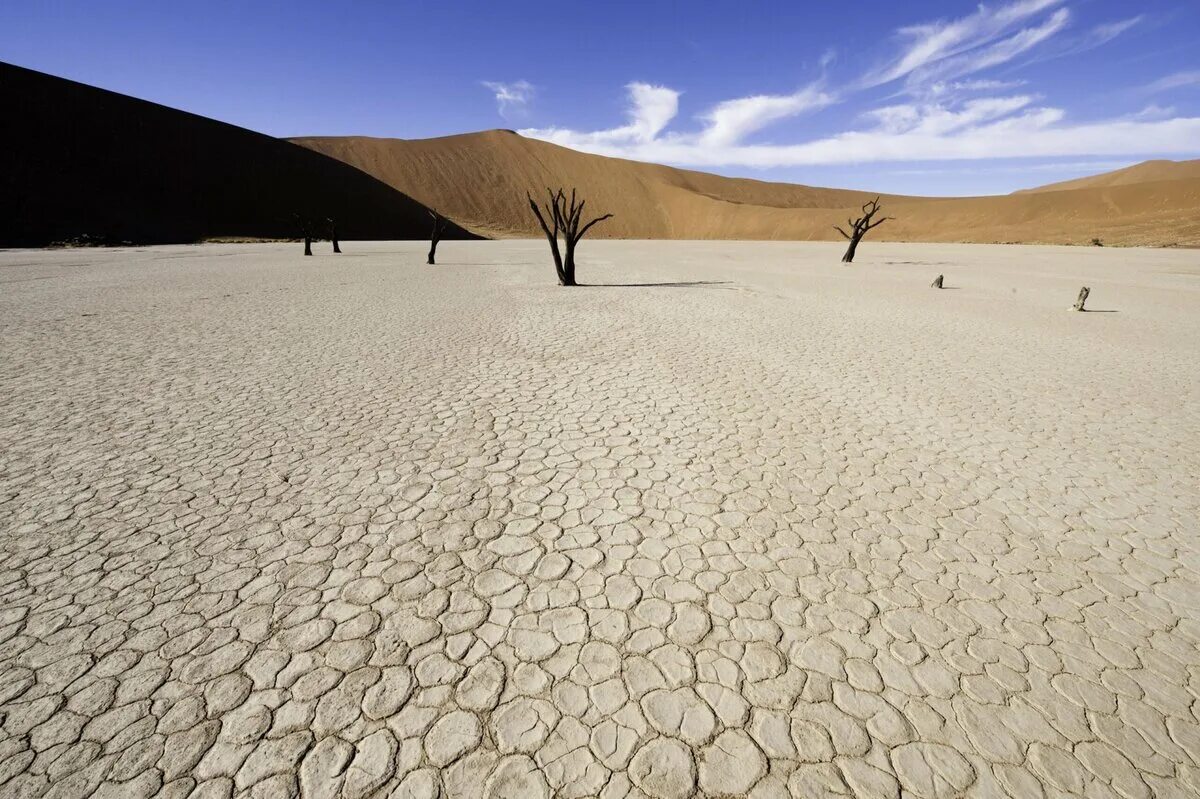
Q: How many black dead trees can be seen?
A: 5